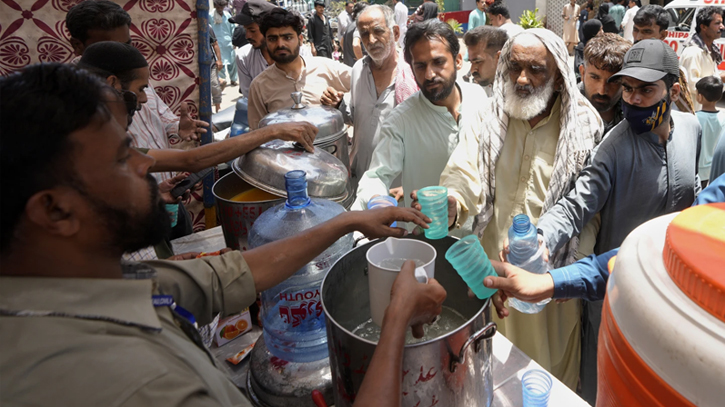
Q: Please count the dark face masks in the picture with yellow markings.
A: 1